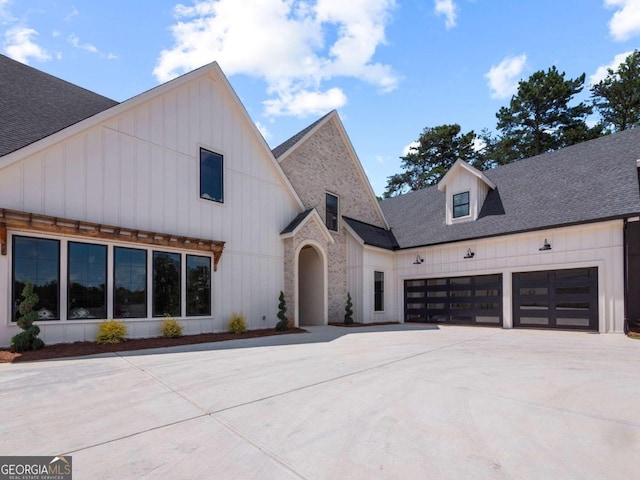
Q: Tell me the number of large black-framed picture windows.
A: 5